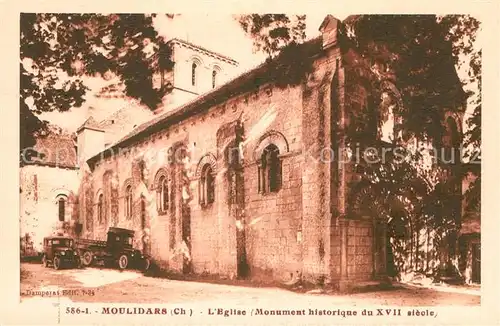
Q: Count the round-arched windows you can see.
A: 8